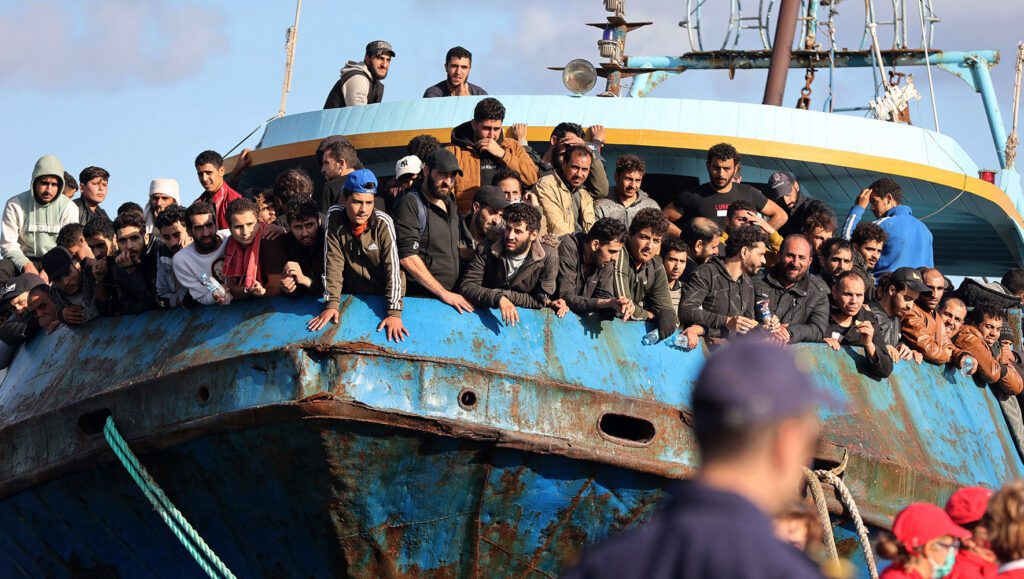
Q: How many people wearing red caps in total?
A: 2